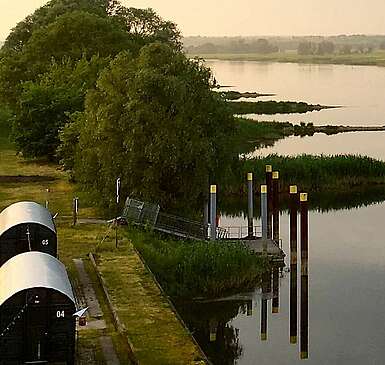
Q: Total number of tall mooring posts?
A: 7